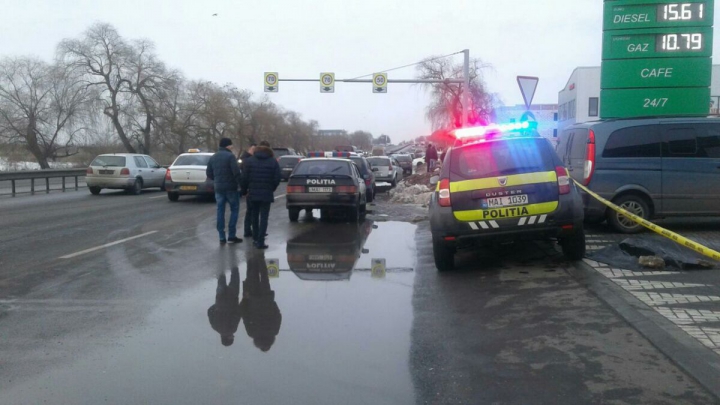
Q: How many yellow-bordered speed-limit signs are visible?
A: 3